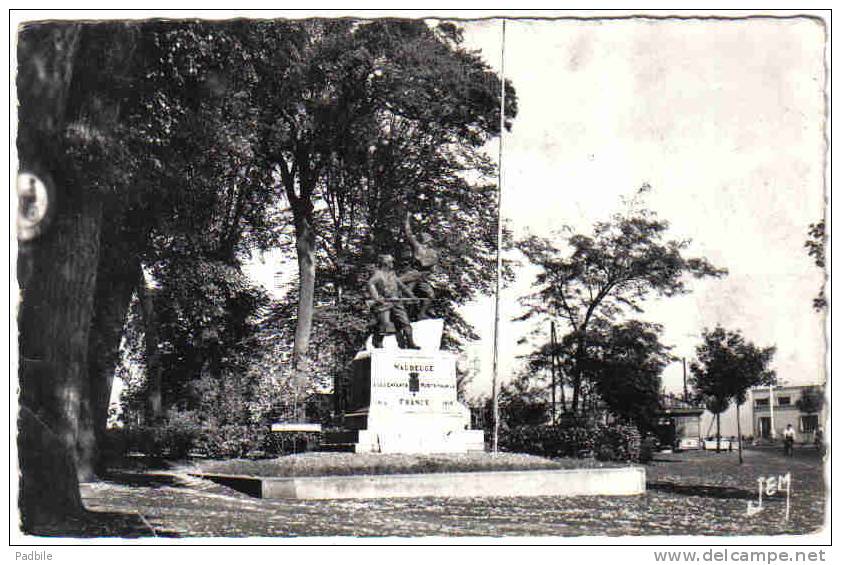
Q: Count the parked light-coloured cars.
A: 2